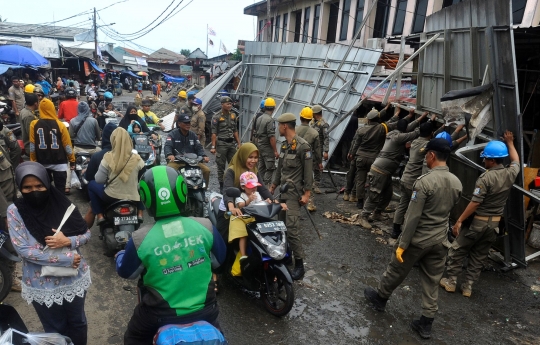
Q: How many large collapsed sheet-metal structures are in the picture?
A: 2